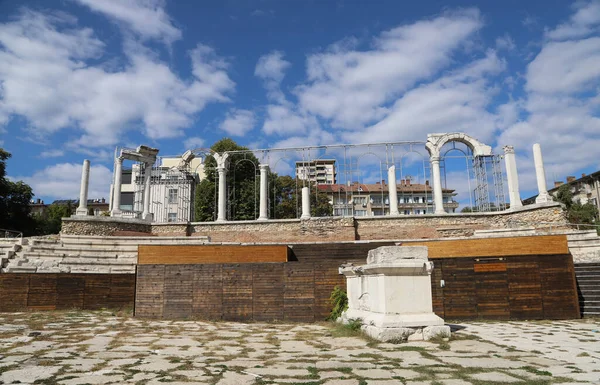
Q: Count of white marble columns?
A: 10